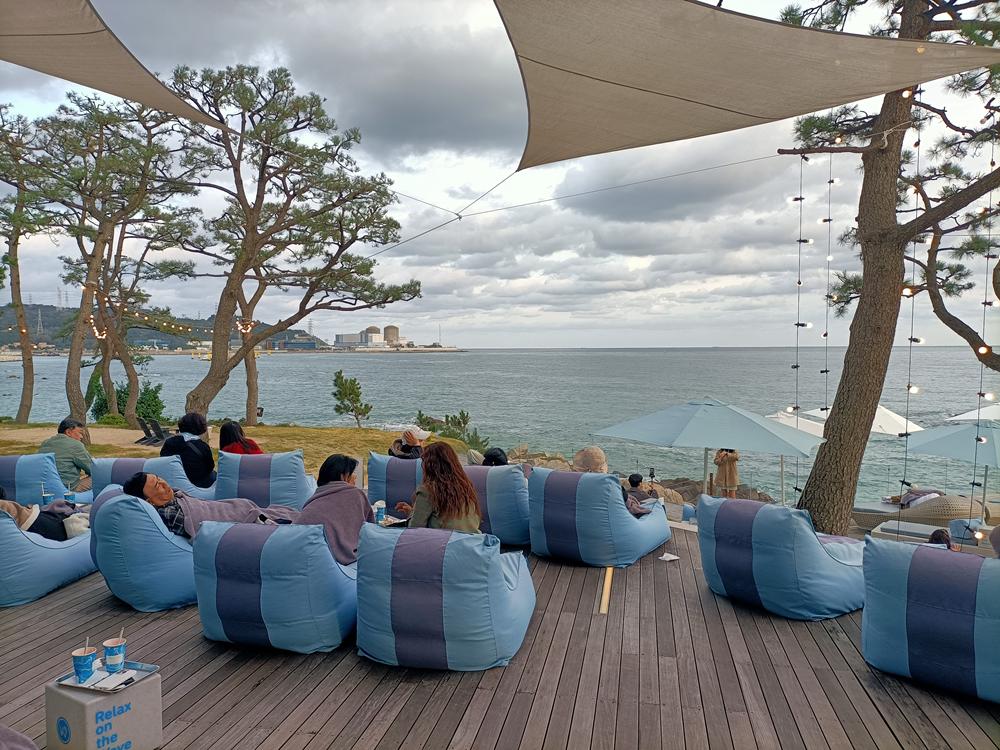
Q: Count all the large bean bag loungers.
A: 12